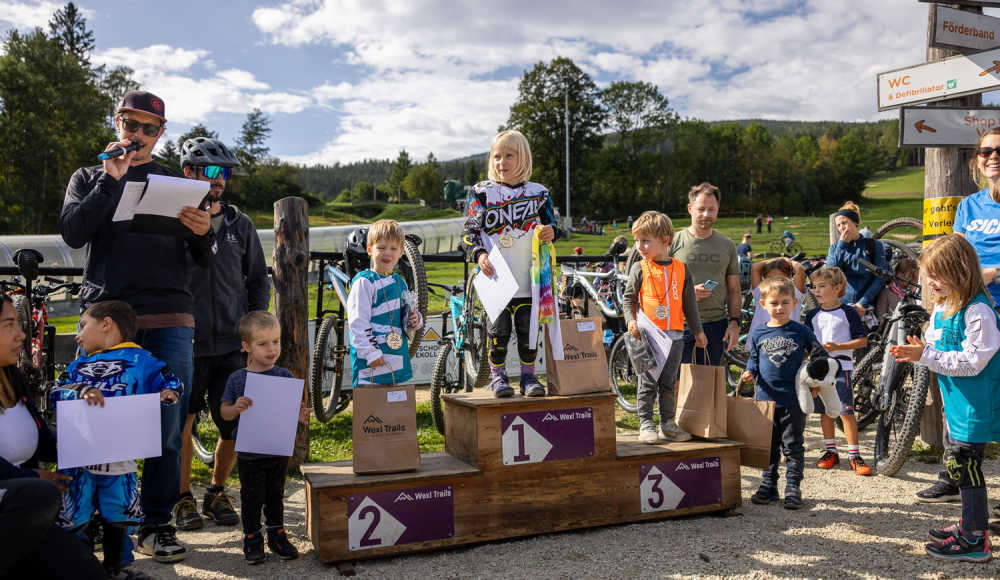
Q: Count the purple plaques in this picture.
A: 3